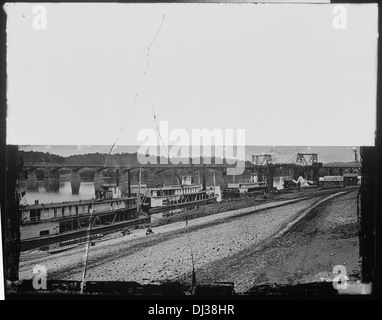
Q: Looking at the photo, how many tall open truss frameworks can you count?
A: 2